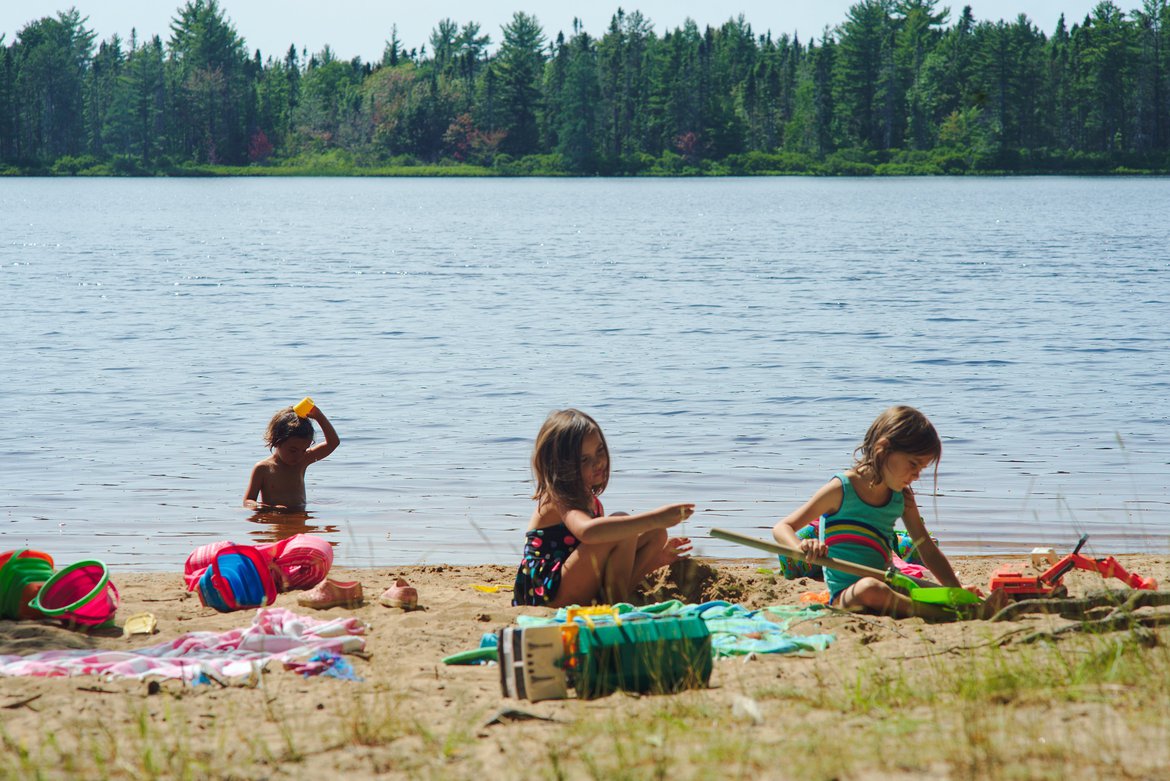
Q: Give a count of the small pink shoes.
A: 2